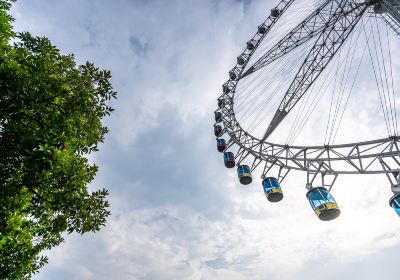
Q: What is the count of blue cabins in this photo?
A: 6